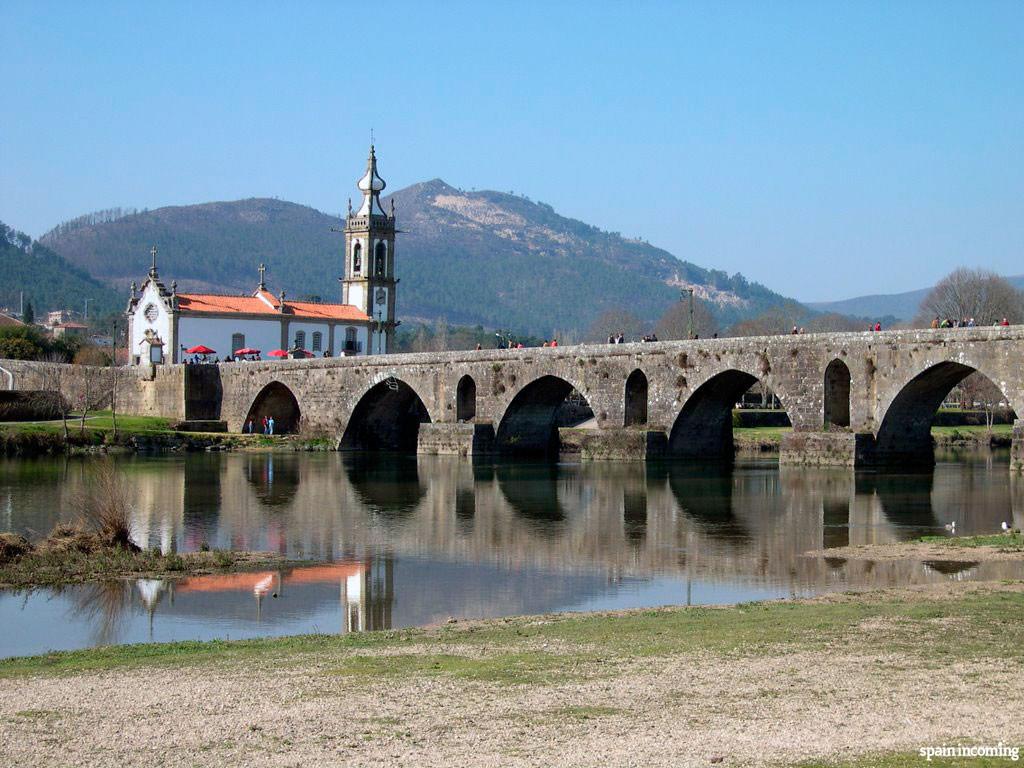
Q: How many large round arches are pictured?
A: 5